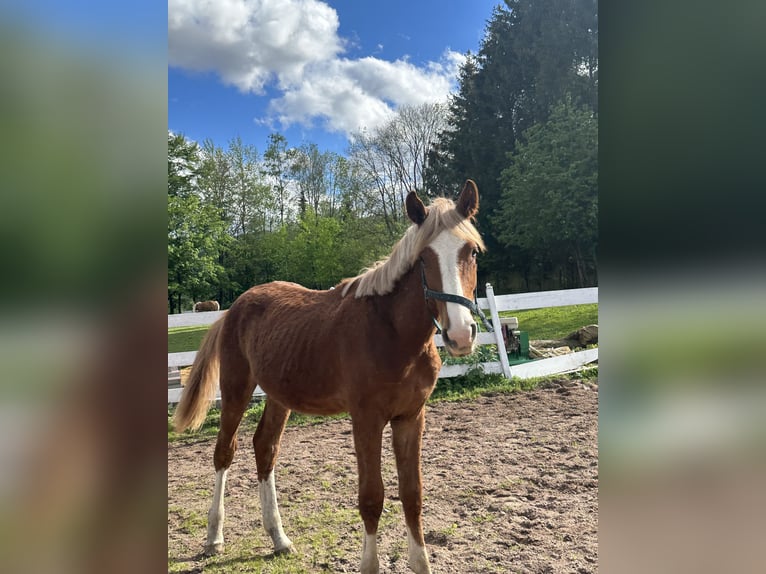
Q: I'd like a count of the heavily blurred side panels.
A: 2